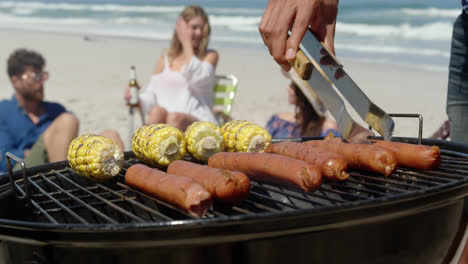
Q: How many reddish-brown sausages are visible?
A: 6